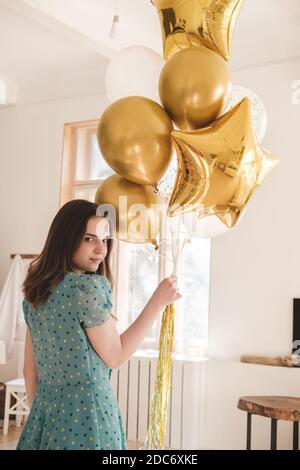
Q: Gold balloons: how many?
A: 5